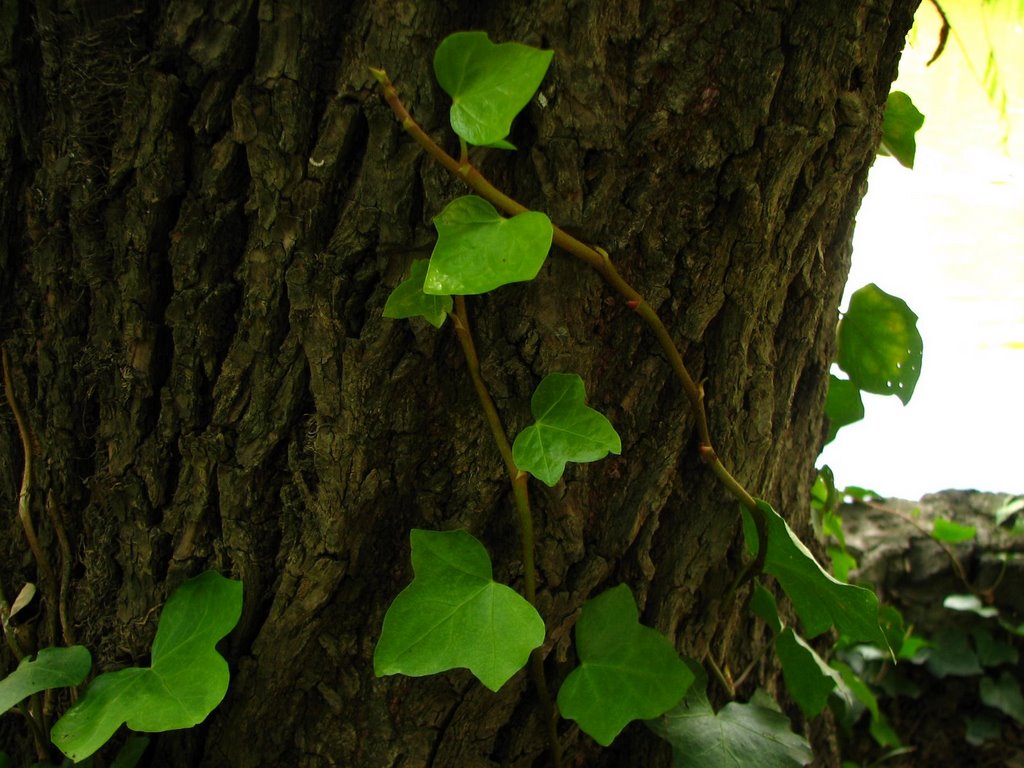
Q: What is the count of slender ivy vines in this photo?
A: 2